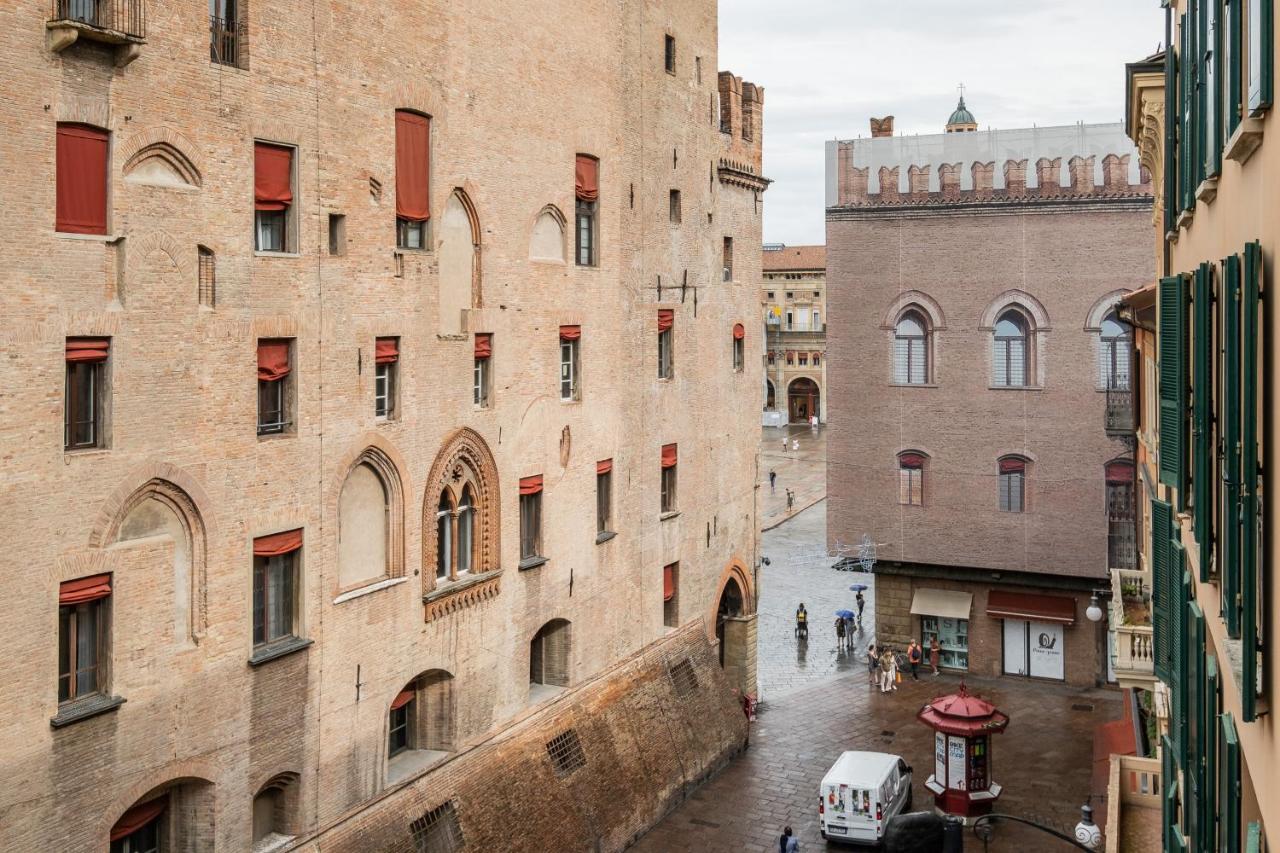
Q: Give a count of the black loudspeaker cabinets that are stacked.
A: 0